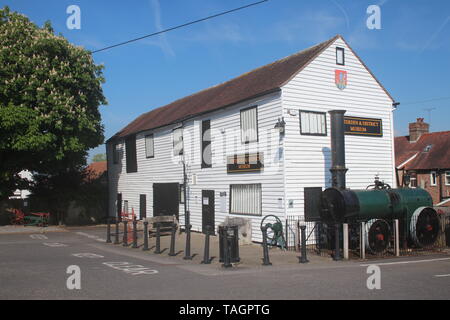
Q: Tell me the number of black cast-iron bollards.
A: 13